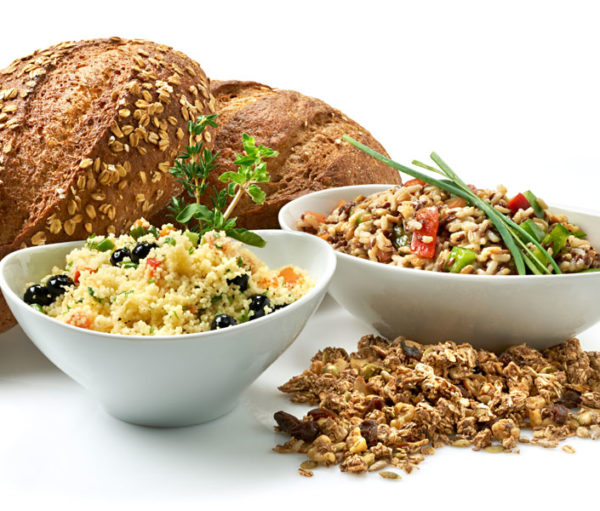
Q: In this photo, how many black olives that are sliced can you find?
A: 0